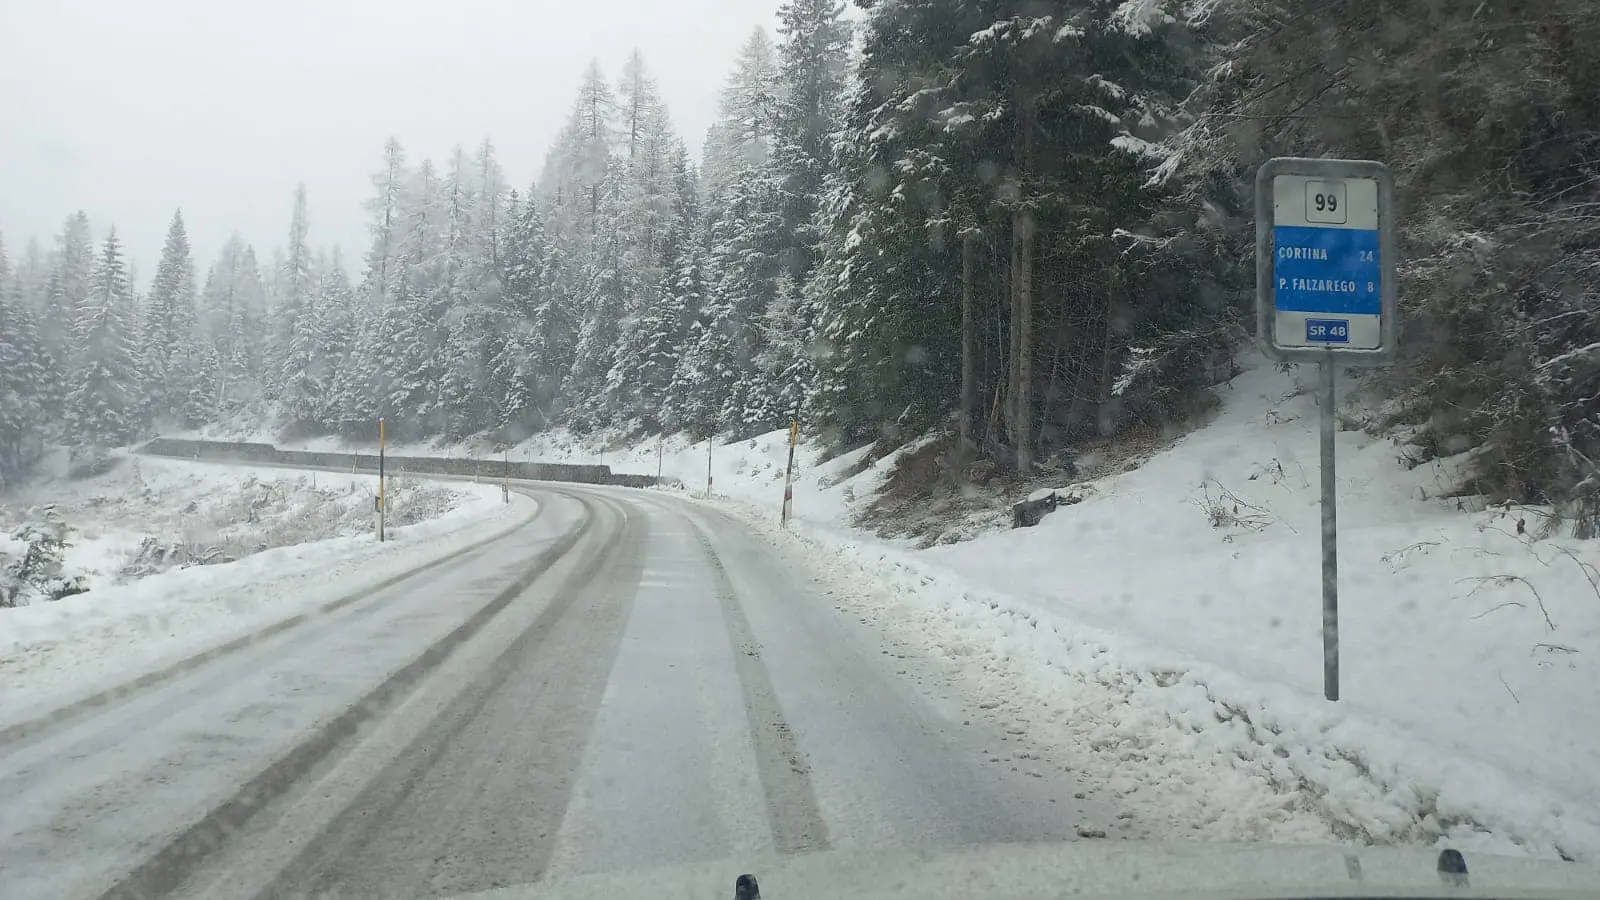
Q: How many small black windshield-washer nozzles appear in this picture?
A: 2